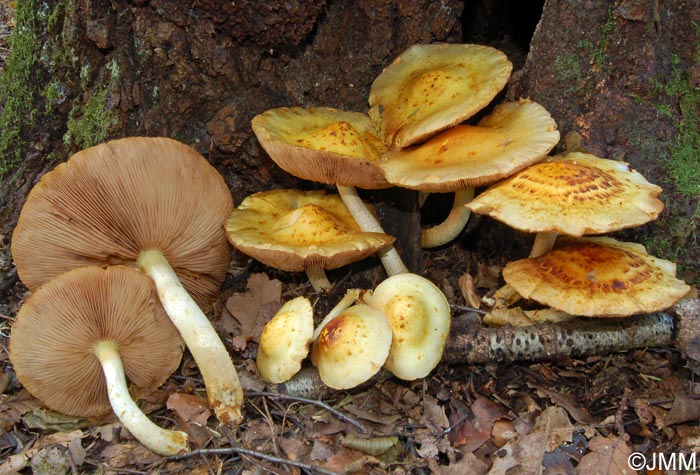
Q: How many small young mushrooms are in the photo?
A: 3